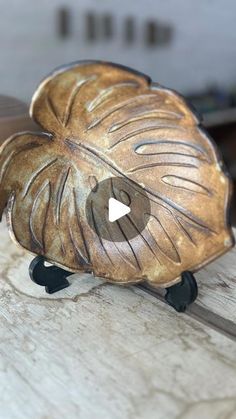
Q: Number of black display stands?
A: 2